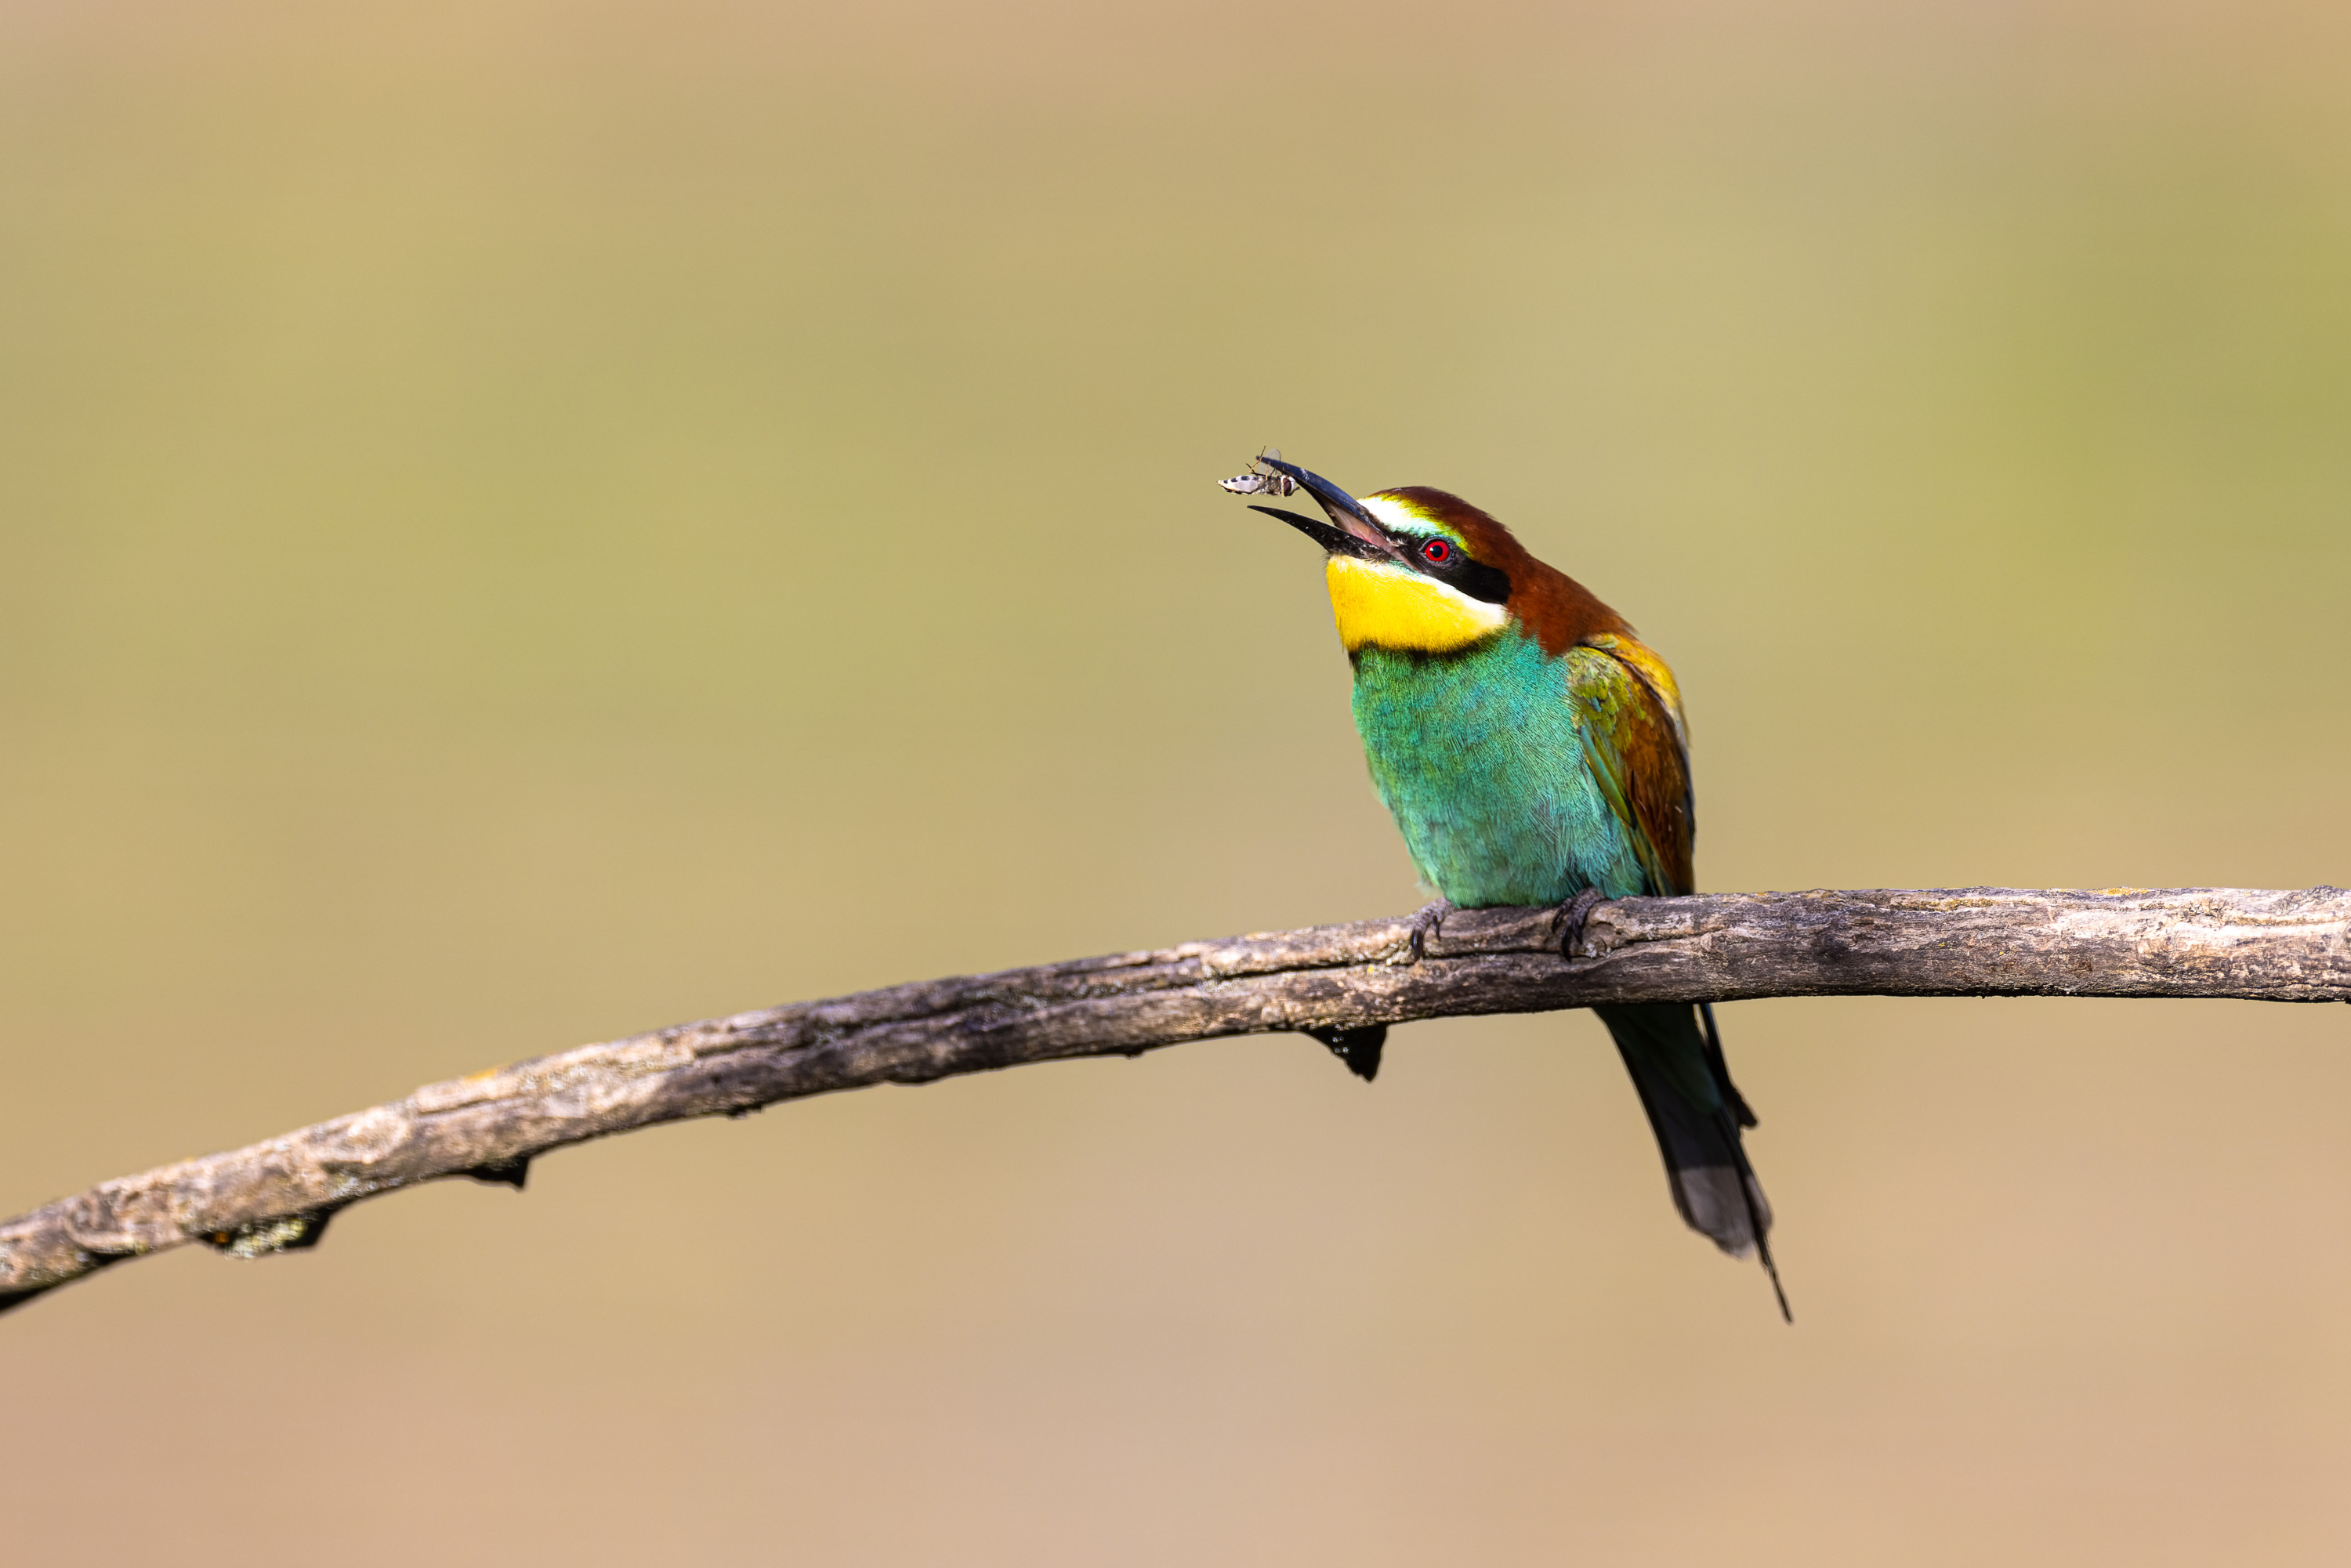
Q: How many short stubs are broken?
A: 3